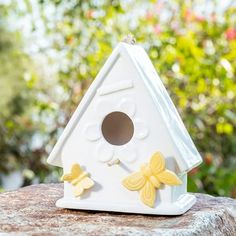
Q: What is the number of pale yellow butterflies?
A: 2